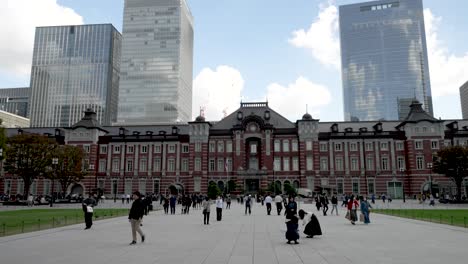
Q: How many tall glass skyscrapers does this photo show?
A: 3